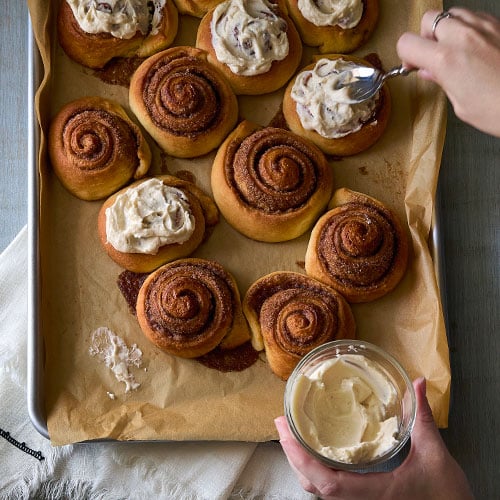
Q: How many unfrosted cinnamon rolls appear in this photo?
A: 6